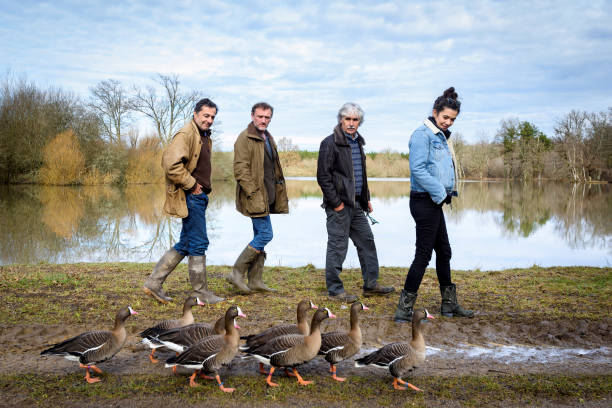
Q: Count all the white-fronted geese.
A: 8